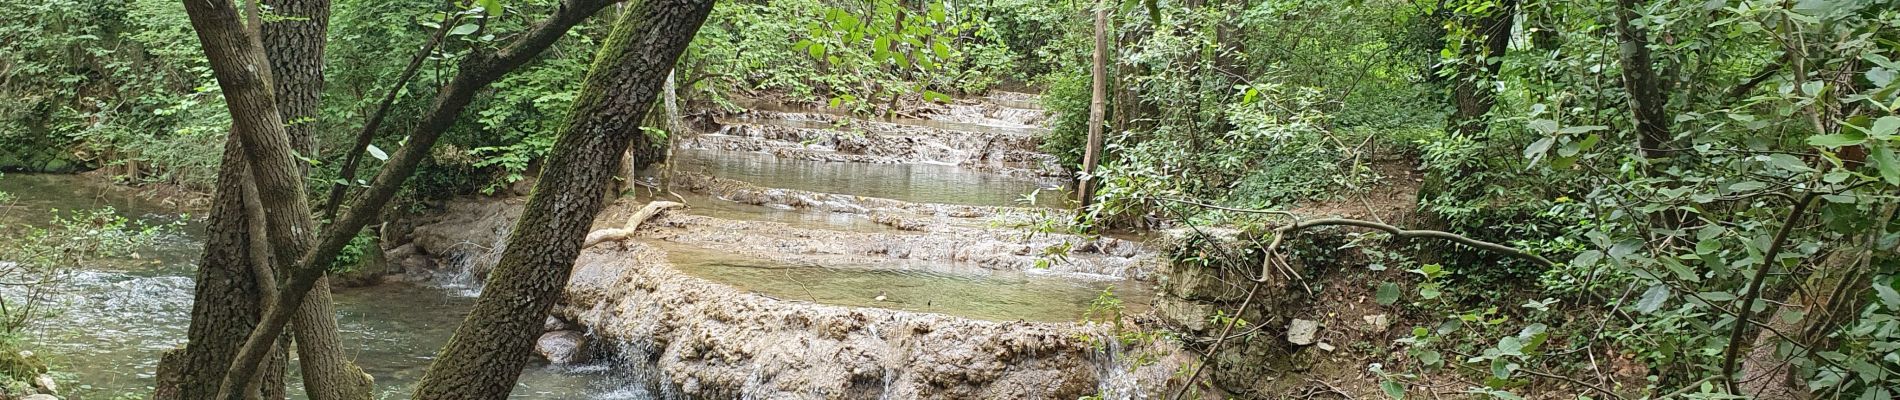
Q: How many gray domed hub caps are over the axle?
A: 0